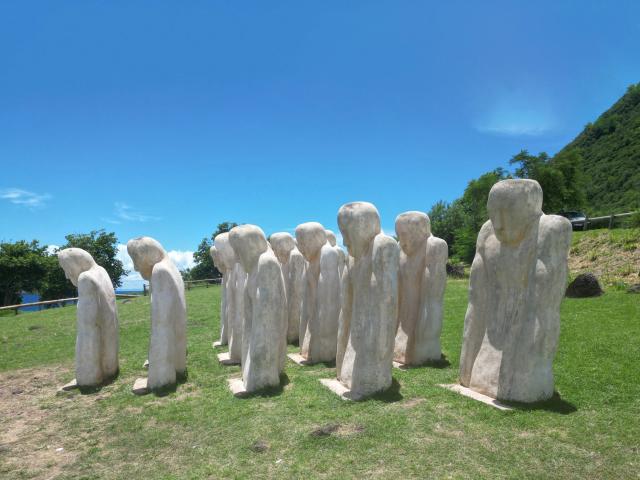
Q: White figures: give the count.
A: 11